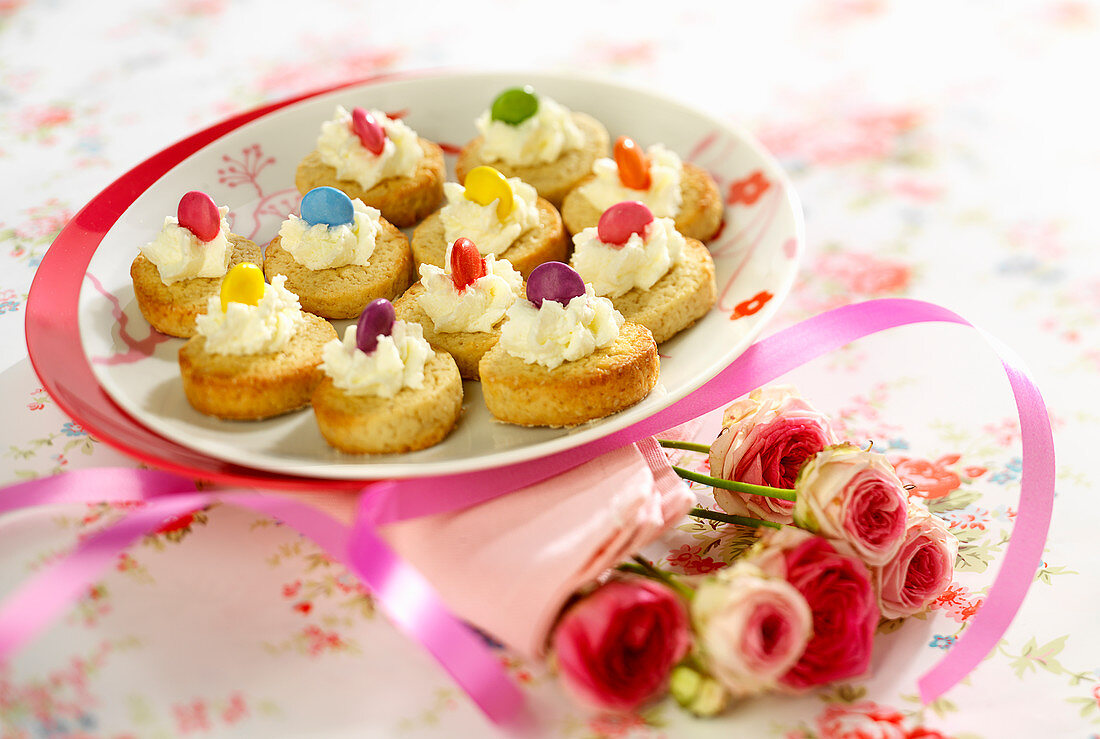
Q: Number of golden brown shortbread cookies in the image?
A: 11